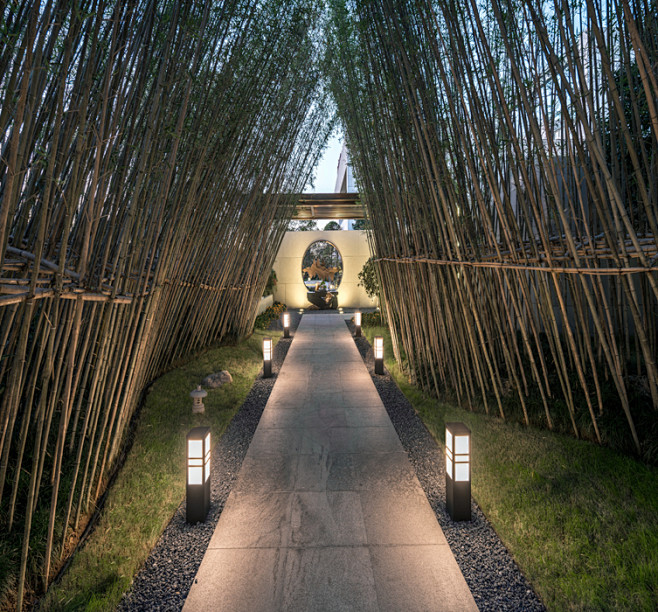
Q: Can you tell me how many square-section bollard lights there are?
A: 6